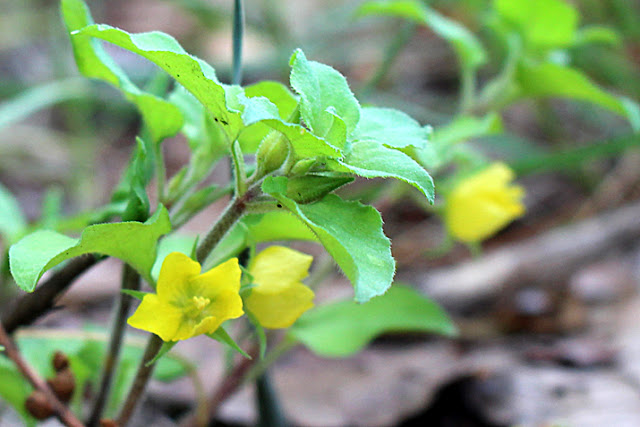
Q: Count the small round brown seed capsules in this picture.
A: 3